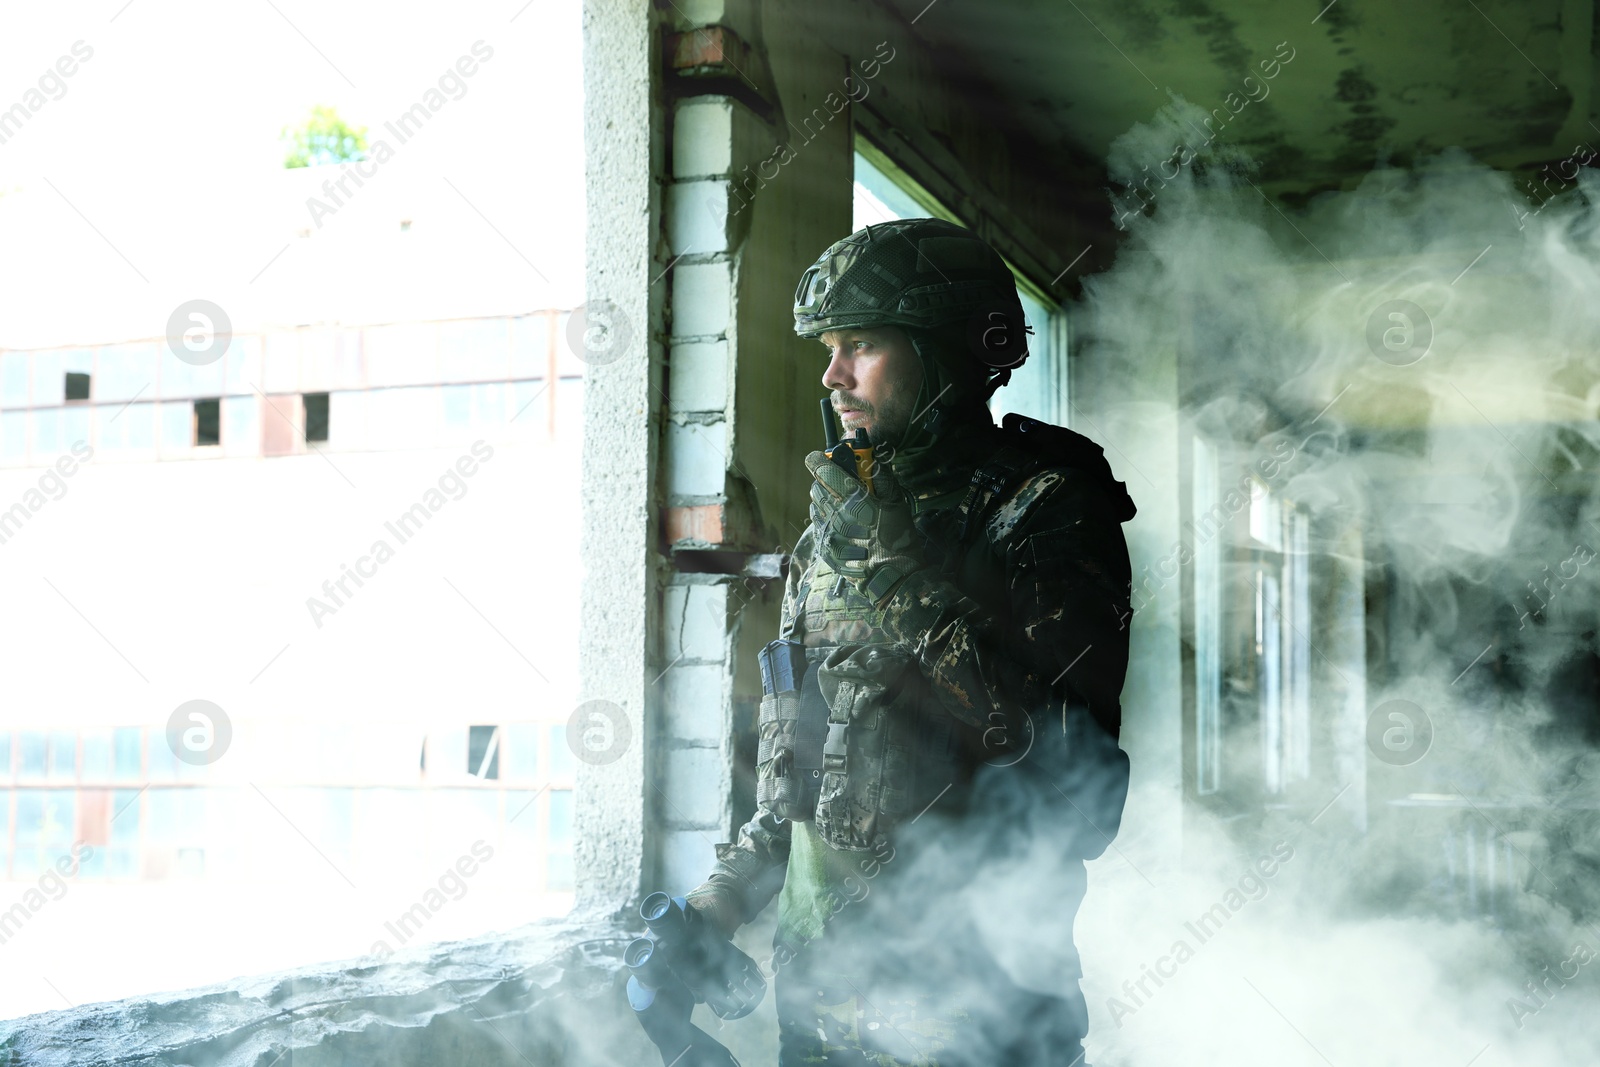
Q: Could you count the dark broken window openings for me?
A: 4